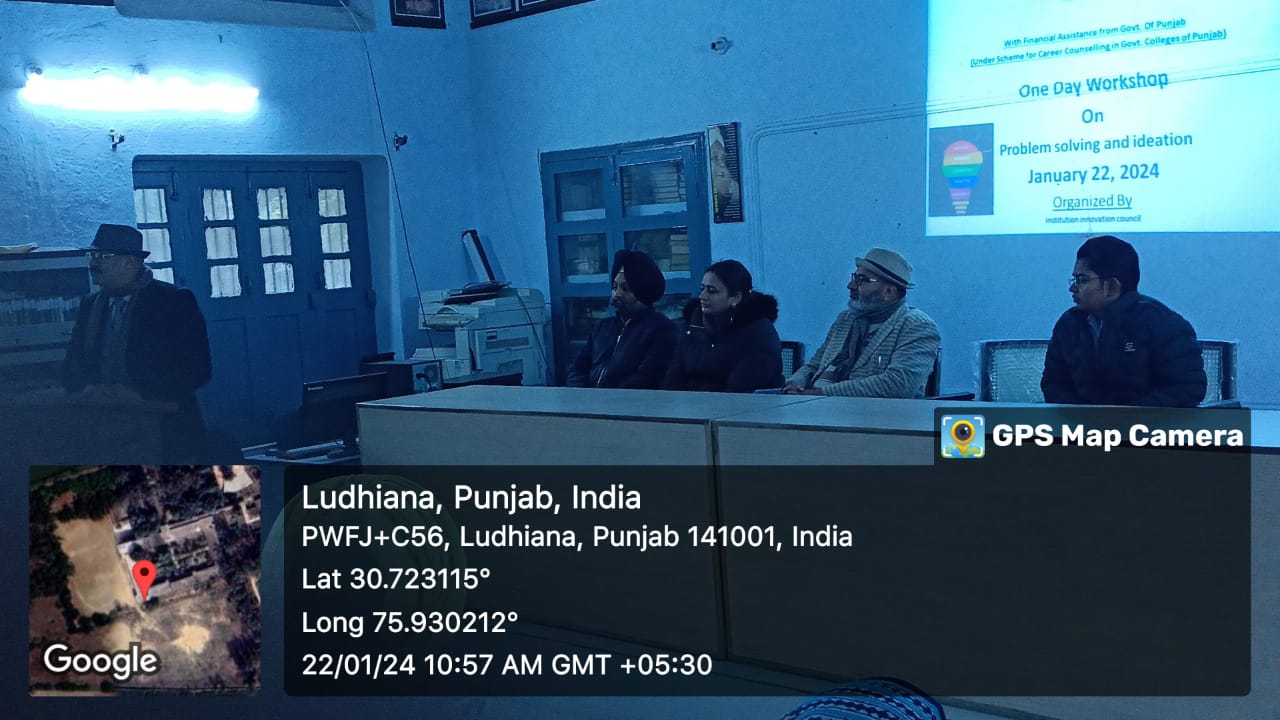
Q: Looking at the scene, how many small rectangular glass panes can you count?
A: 12